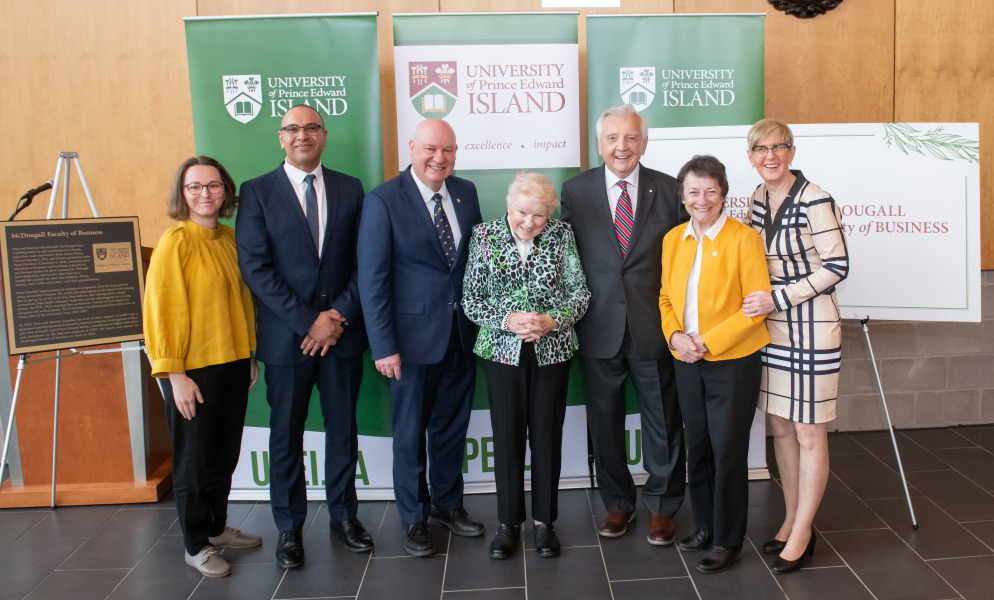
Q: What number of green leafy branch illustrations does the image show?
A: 1